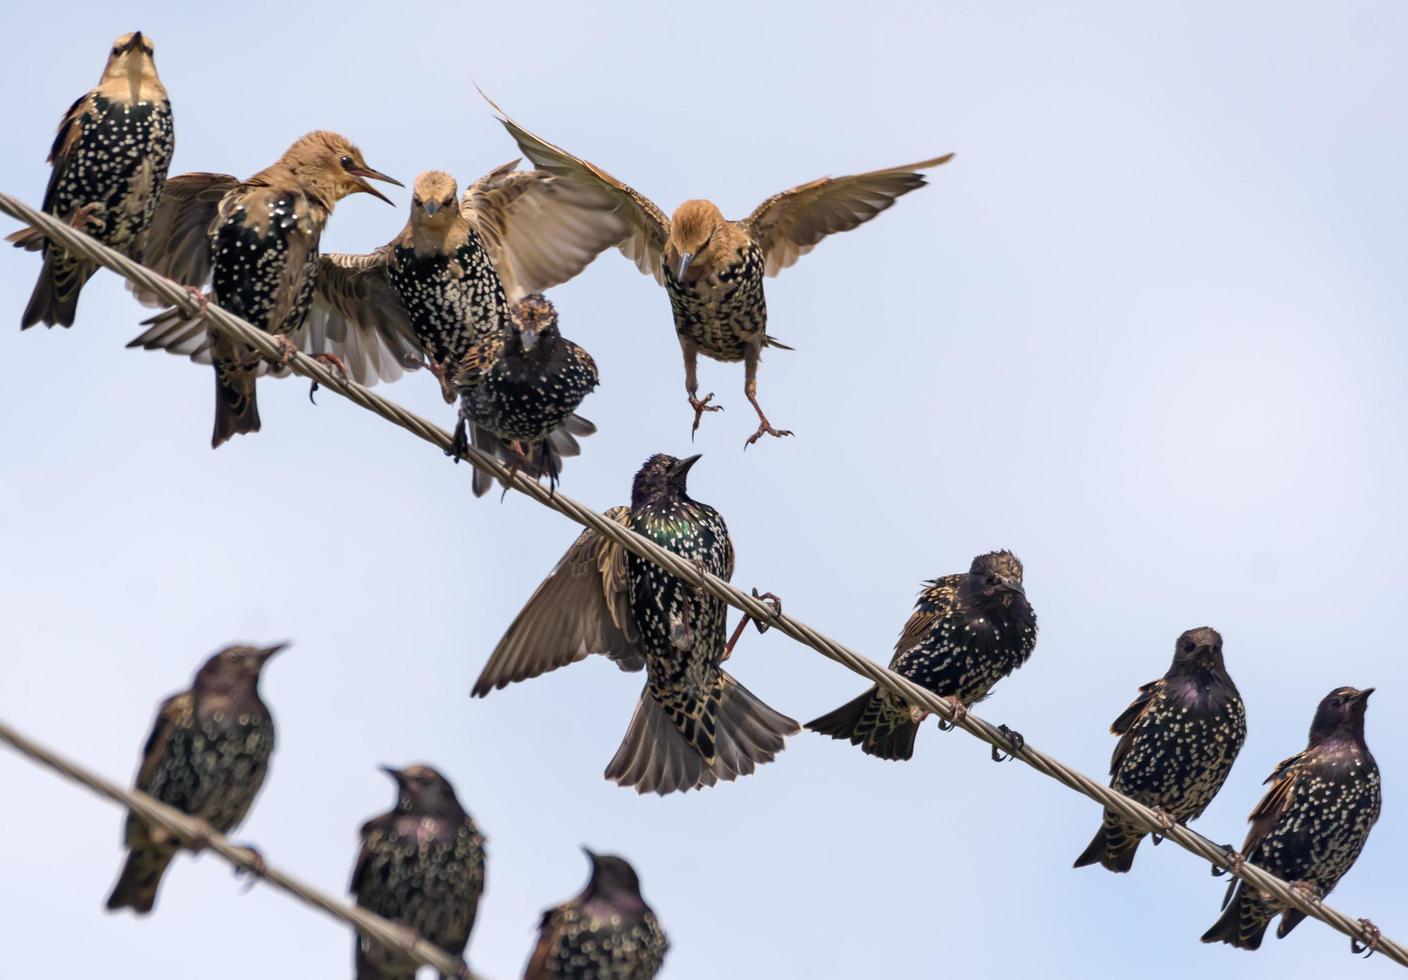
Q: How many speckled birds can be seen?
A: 12